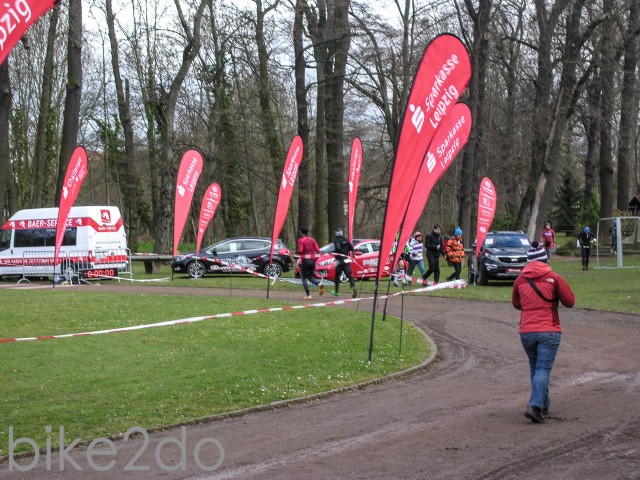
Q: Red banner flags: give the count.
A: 9